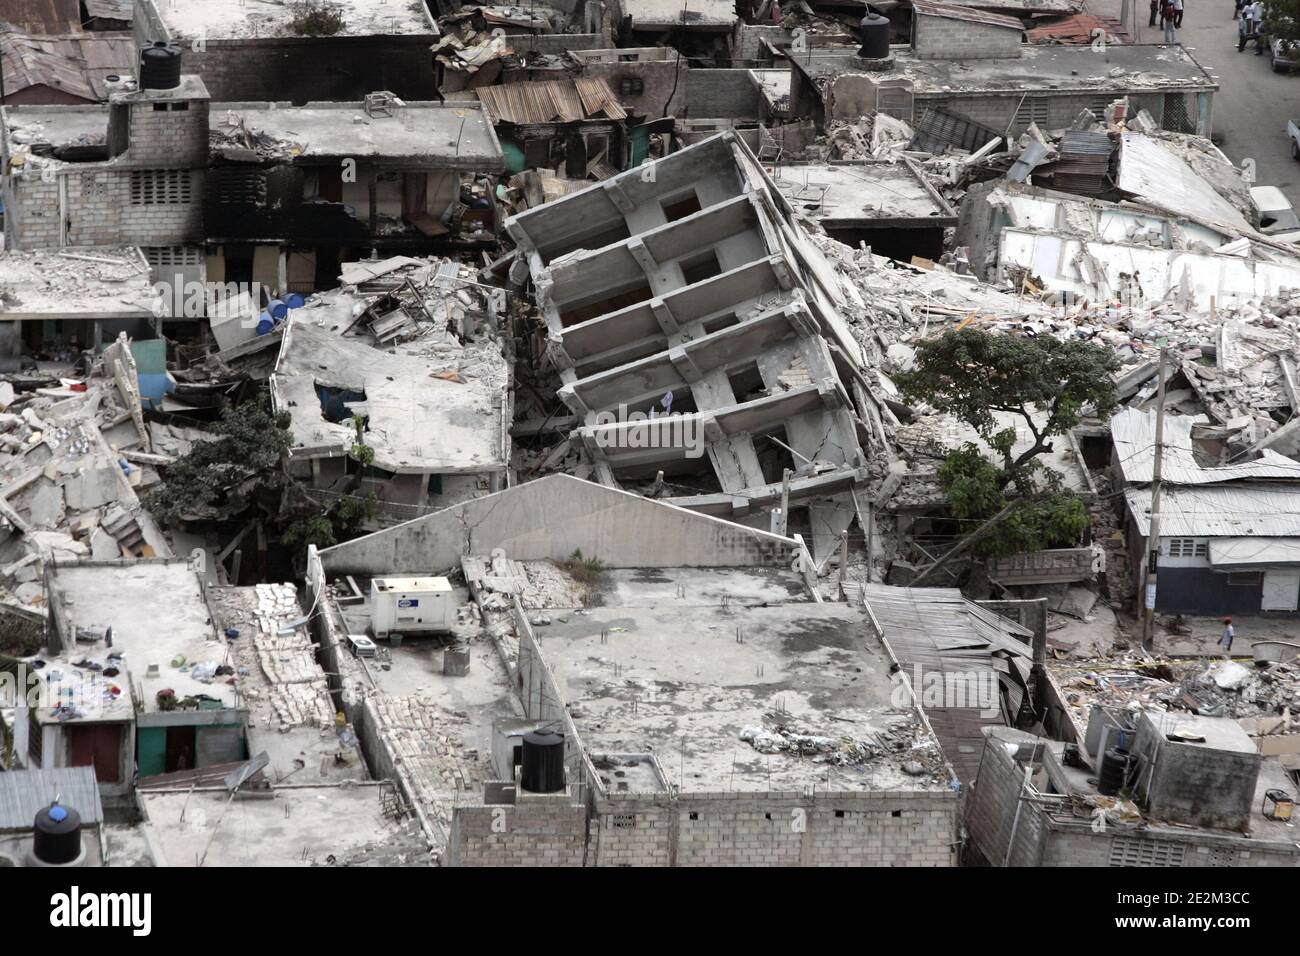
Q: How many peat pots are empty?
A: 0